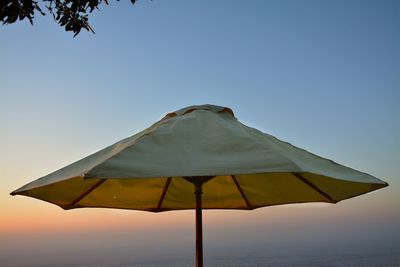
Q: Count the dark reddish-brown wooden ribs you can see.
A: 4